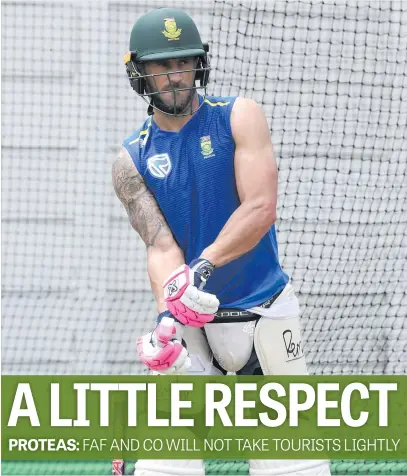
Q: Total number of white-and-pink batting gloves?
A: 2